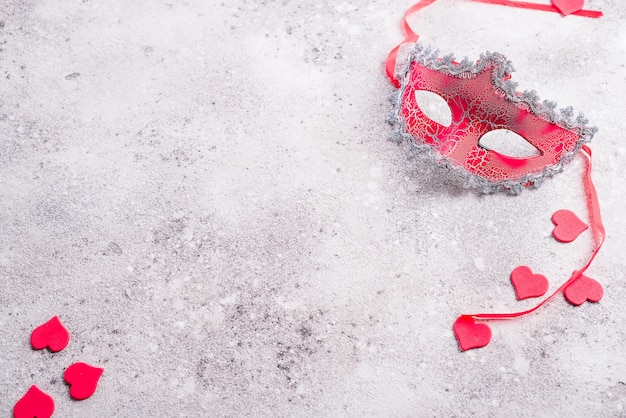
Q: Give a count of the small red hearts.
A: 8